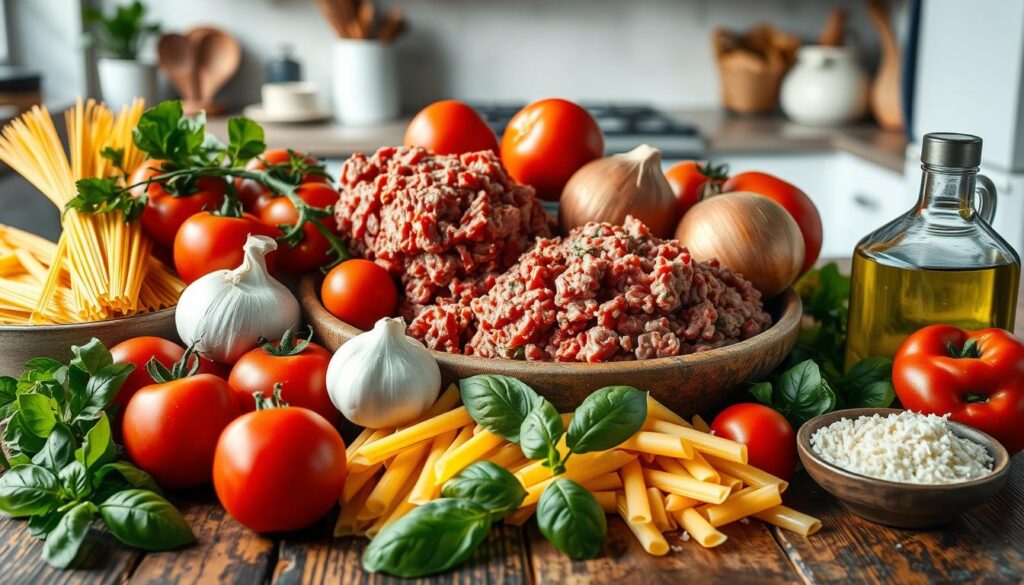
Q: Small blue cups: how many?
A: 0